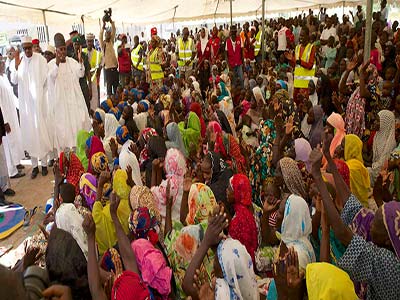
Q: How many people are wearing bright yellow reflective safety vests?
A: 6